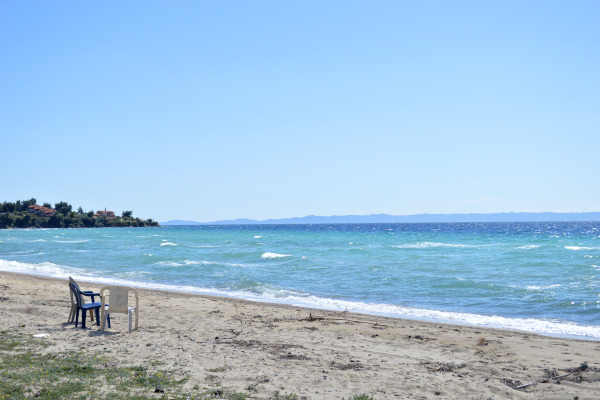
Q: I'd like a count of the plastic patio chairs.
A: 3